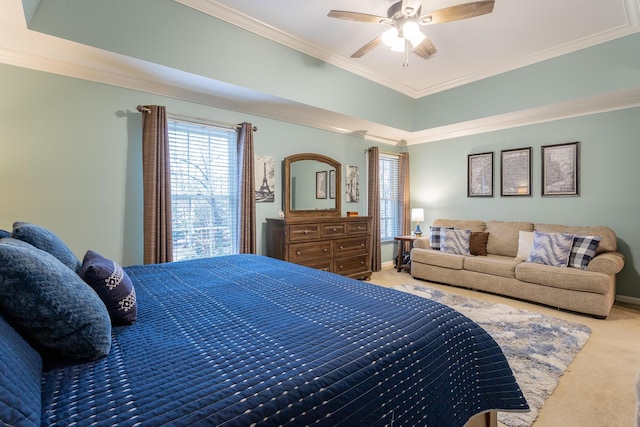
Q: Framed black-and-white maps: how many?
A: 3